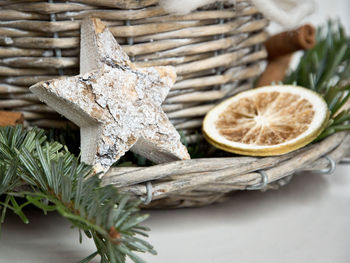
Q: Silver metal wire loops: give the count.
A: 3